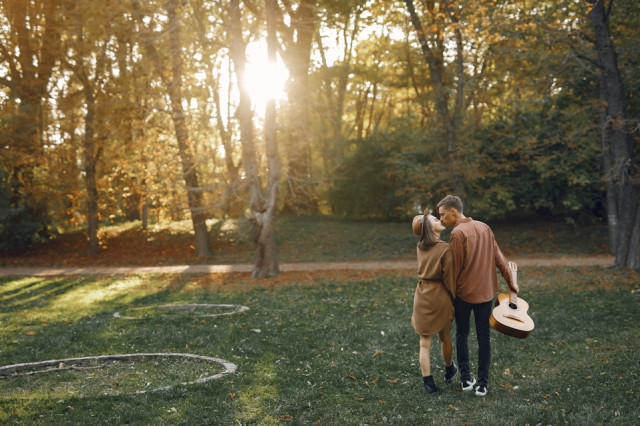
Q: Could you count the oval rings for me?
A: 2